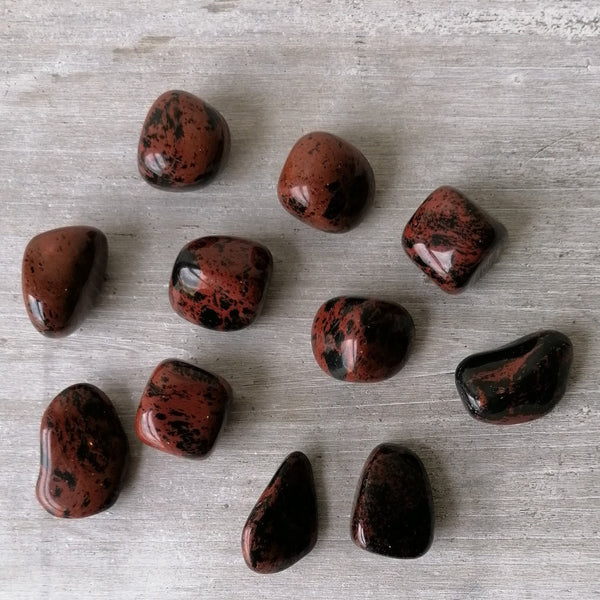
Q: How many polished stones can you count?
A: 11